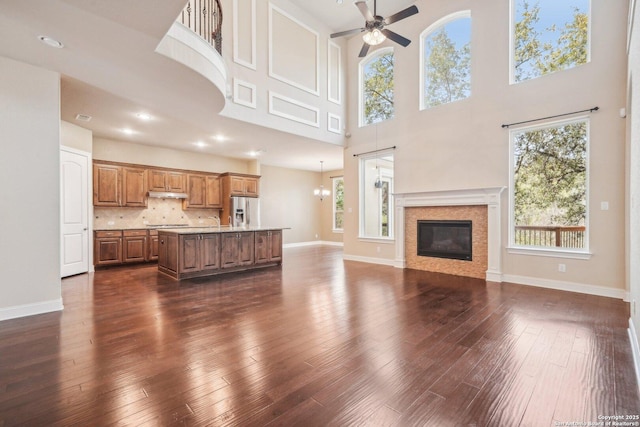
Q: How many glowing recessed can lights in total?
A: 5